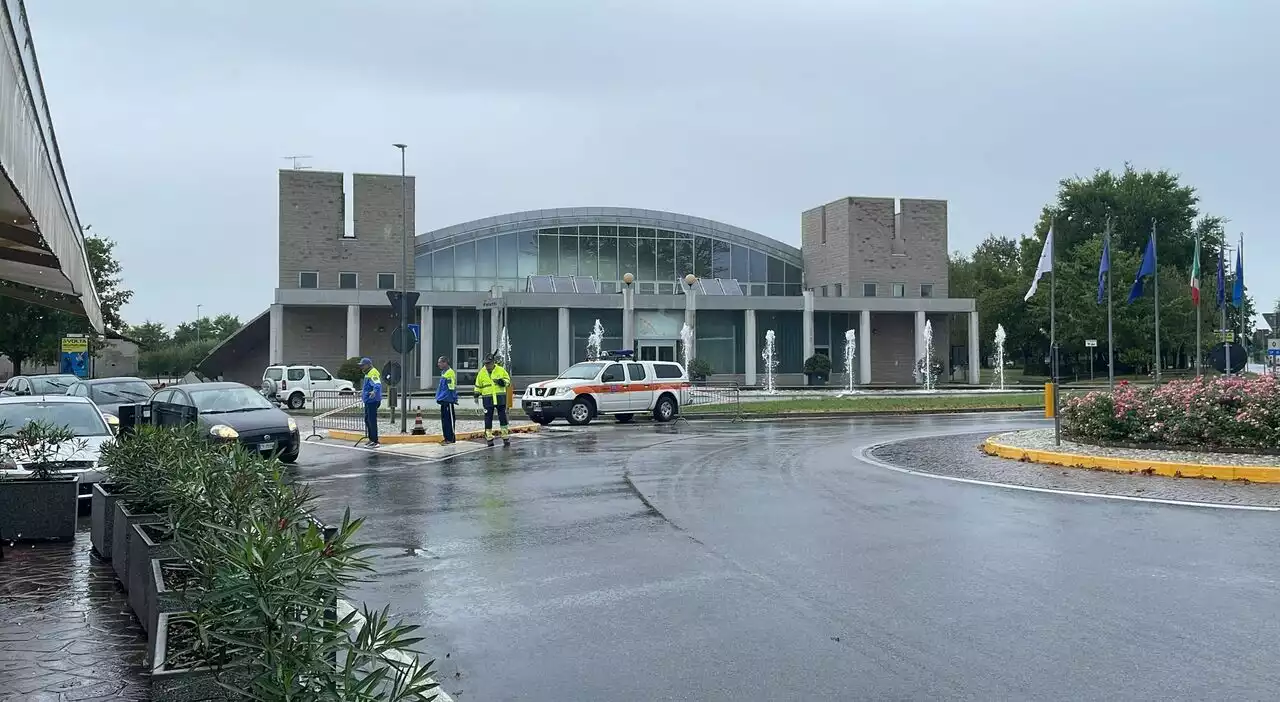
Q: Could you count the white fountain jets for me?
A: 7